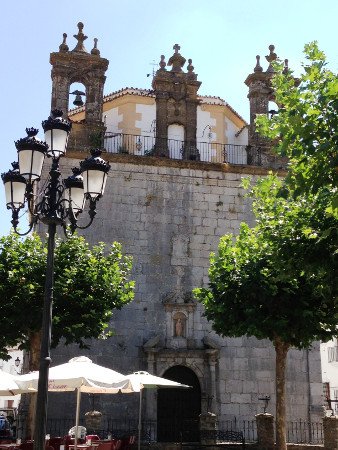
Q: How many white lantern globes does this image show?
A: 5